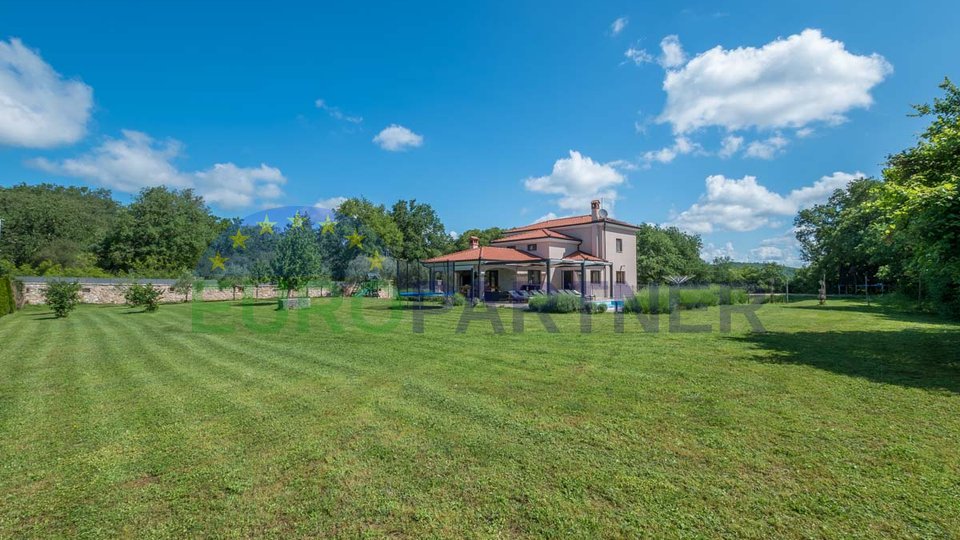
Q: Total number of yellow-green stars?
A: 7